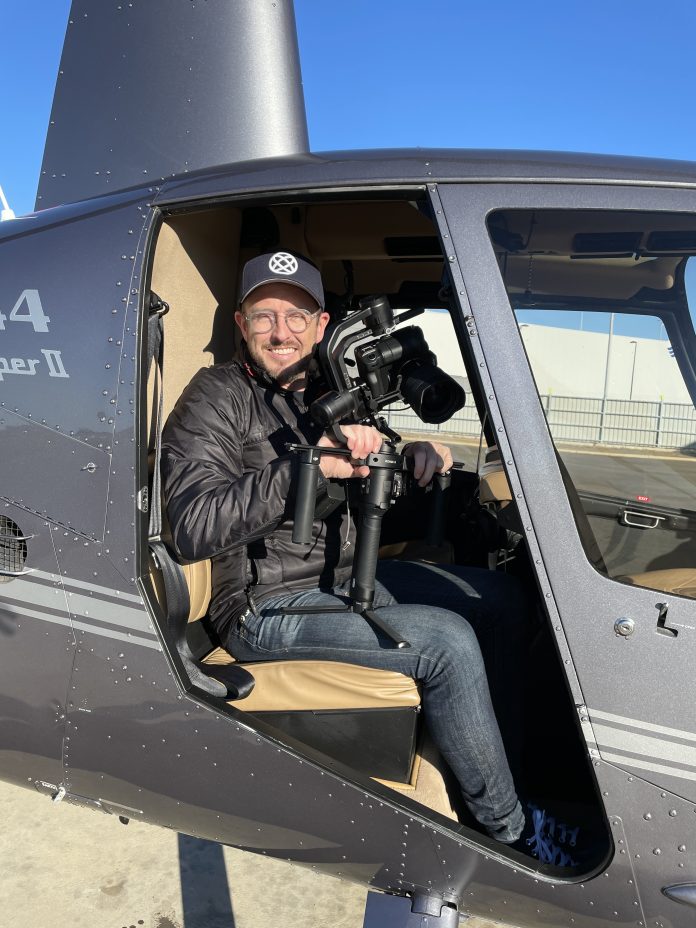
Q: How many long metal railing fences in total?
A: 1